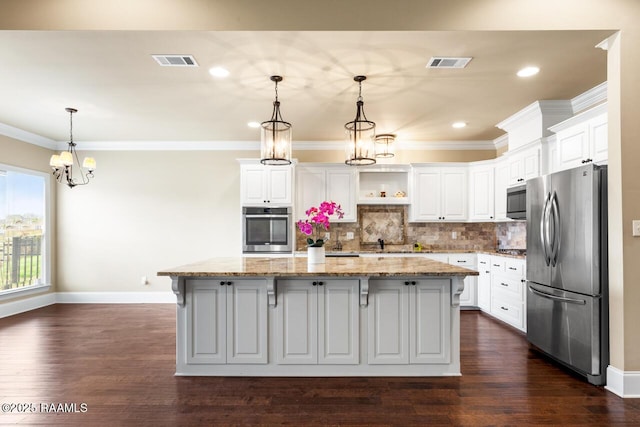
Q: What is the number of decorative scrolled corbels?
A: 4